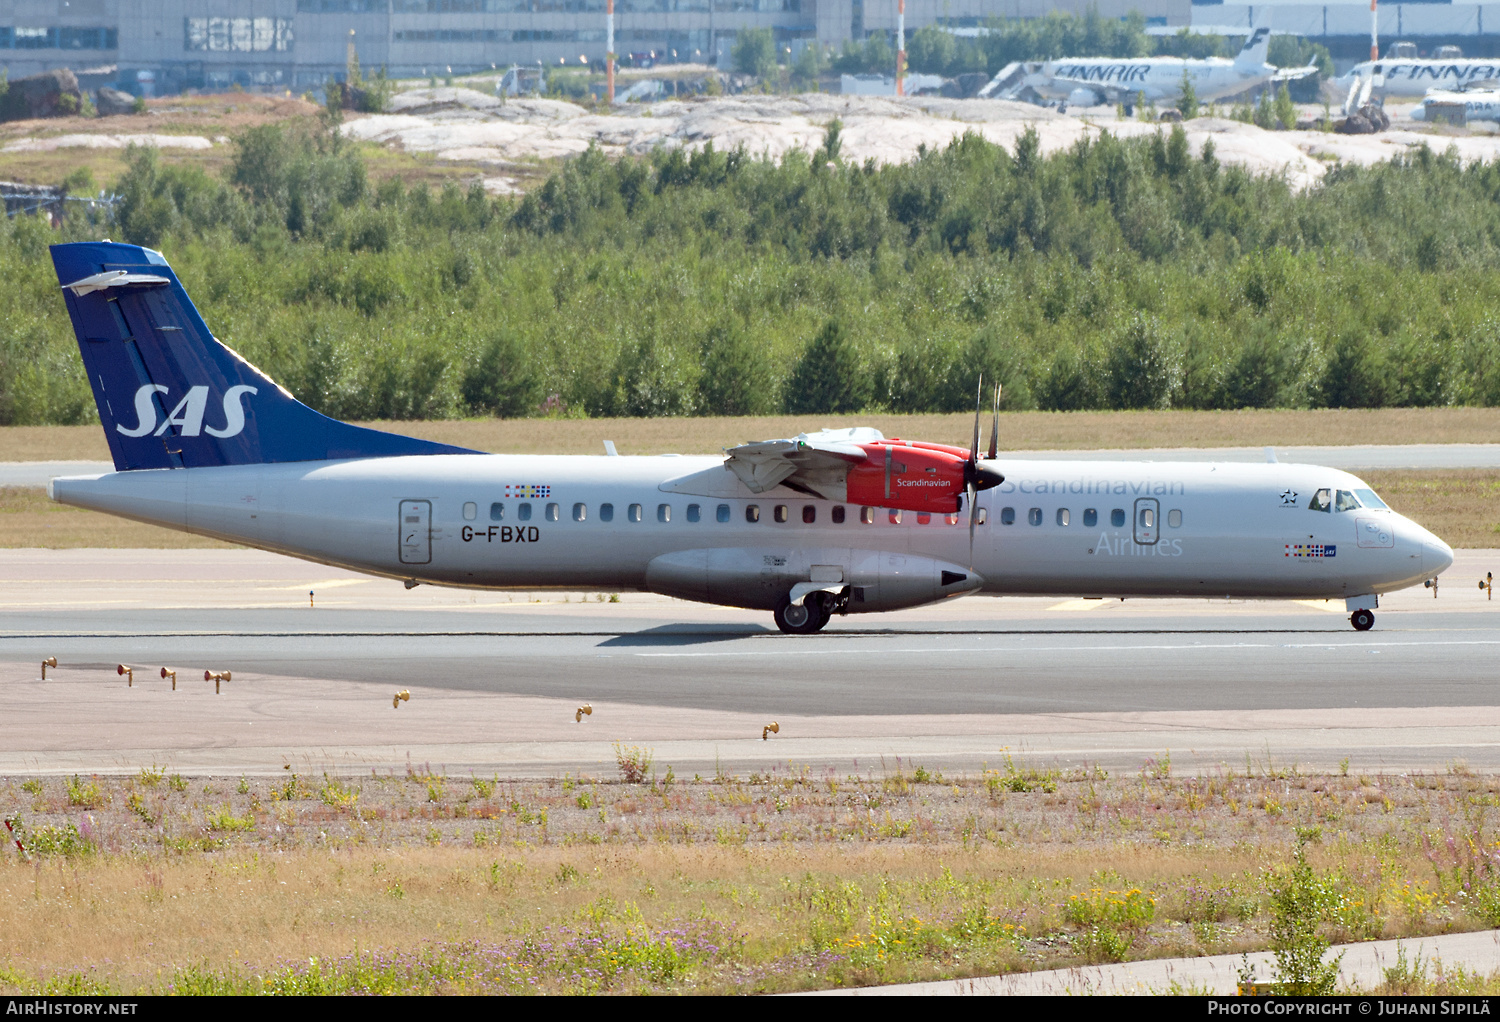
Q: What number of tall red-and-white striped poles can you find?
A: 3